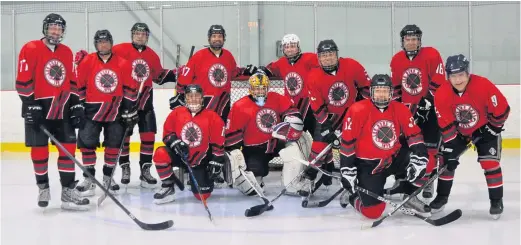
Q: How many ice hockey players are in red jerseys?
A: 11